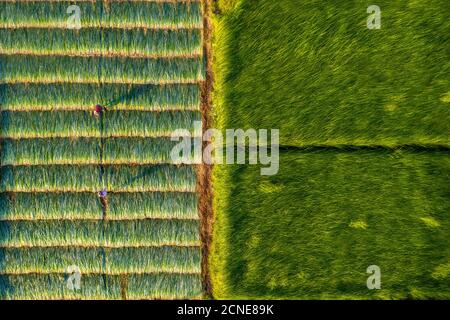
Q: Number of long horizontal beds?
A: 11